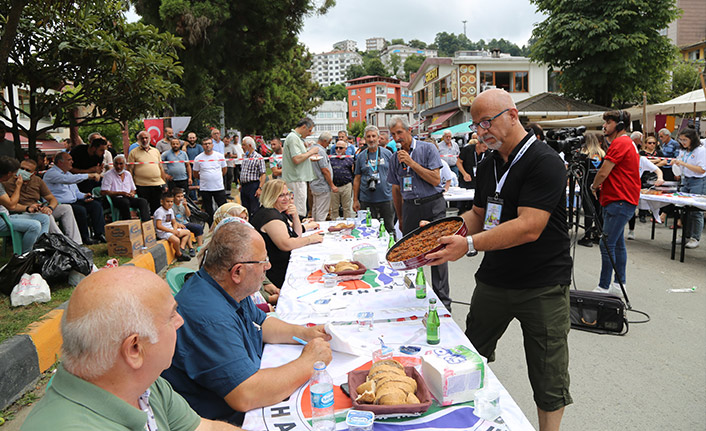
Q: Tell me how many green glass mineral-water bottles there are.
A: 5